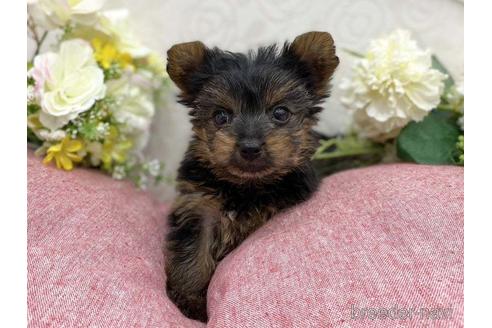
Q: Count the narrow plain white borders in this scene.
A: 2